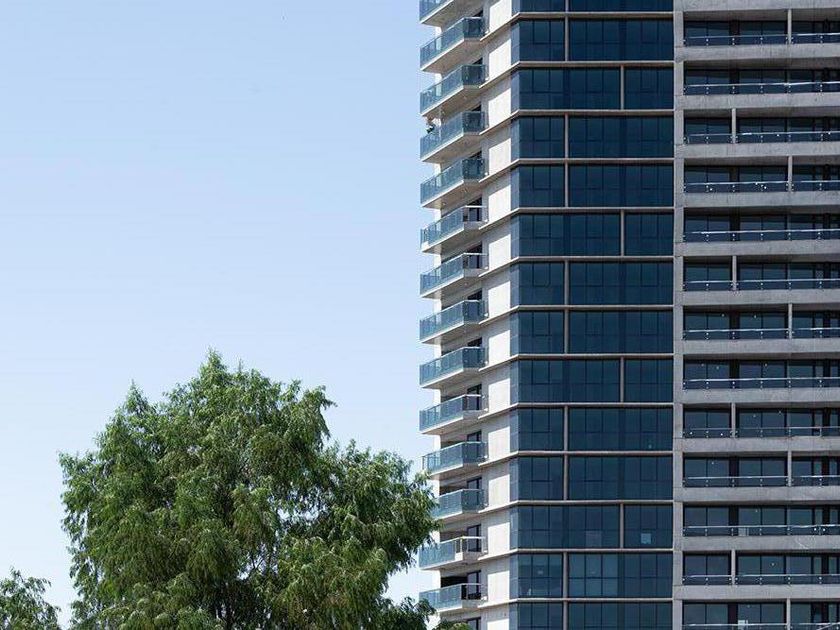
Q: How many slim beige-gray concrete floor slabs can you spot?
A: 13